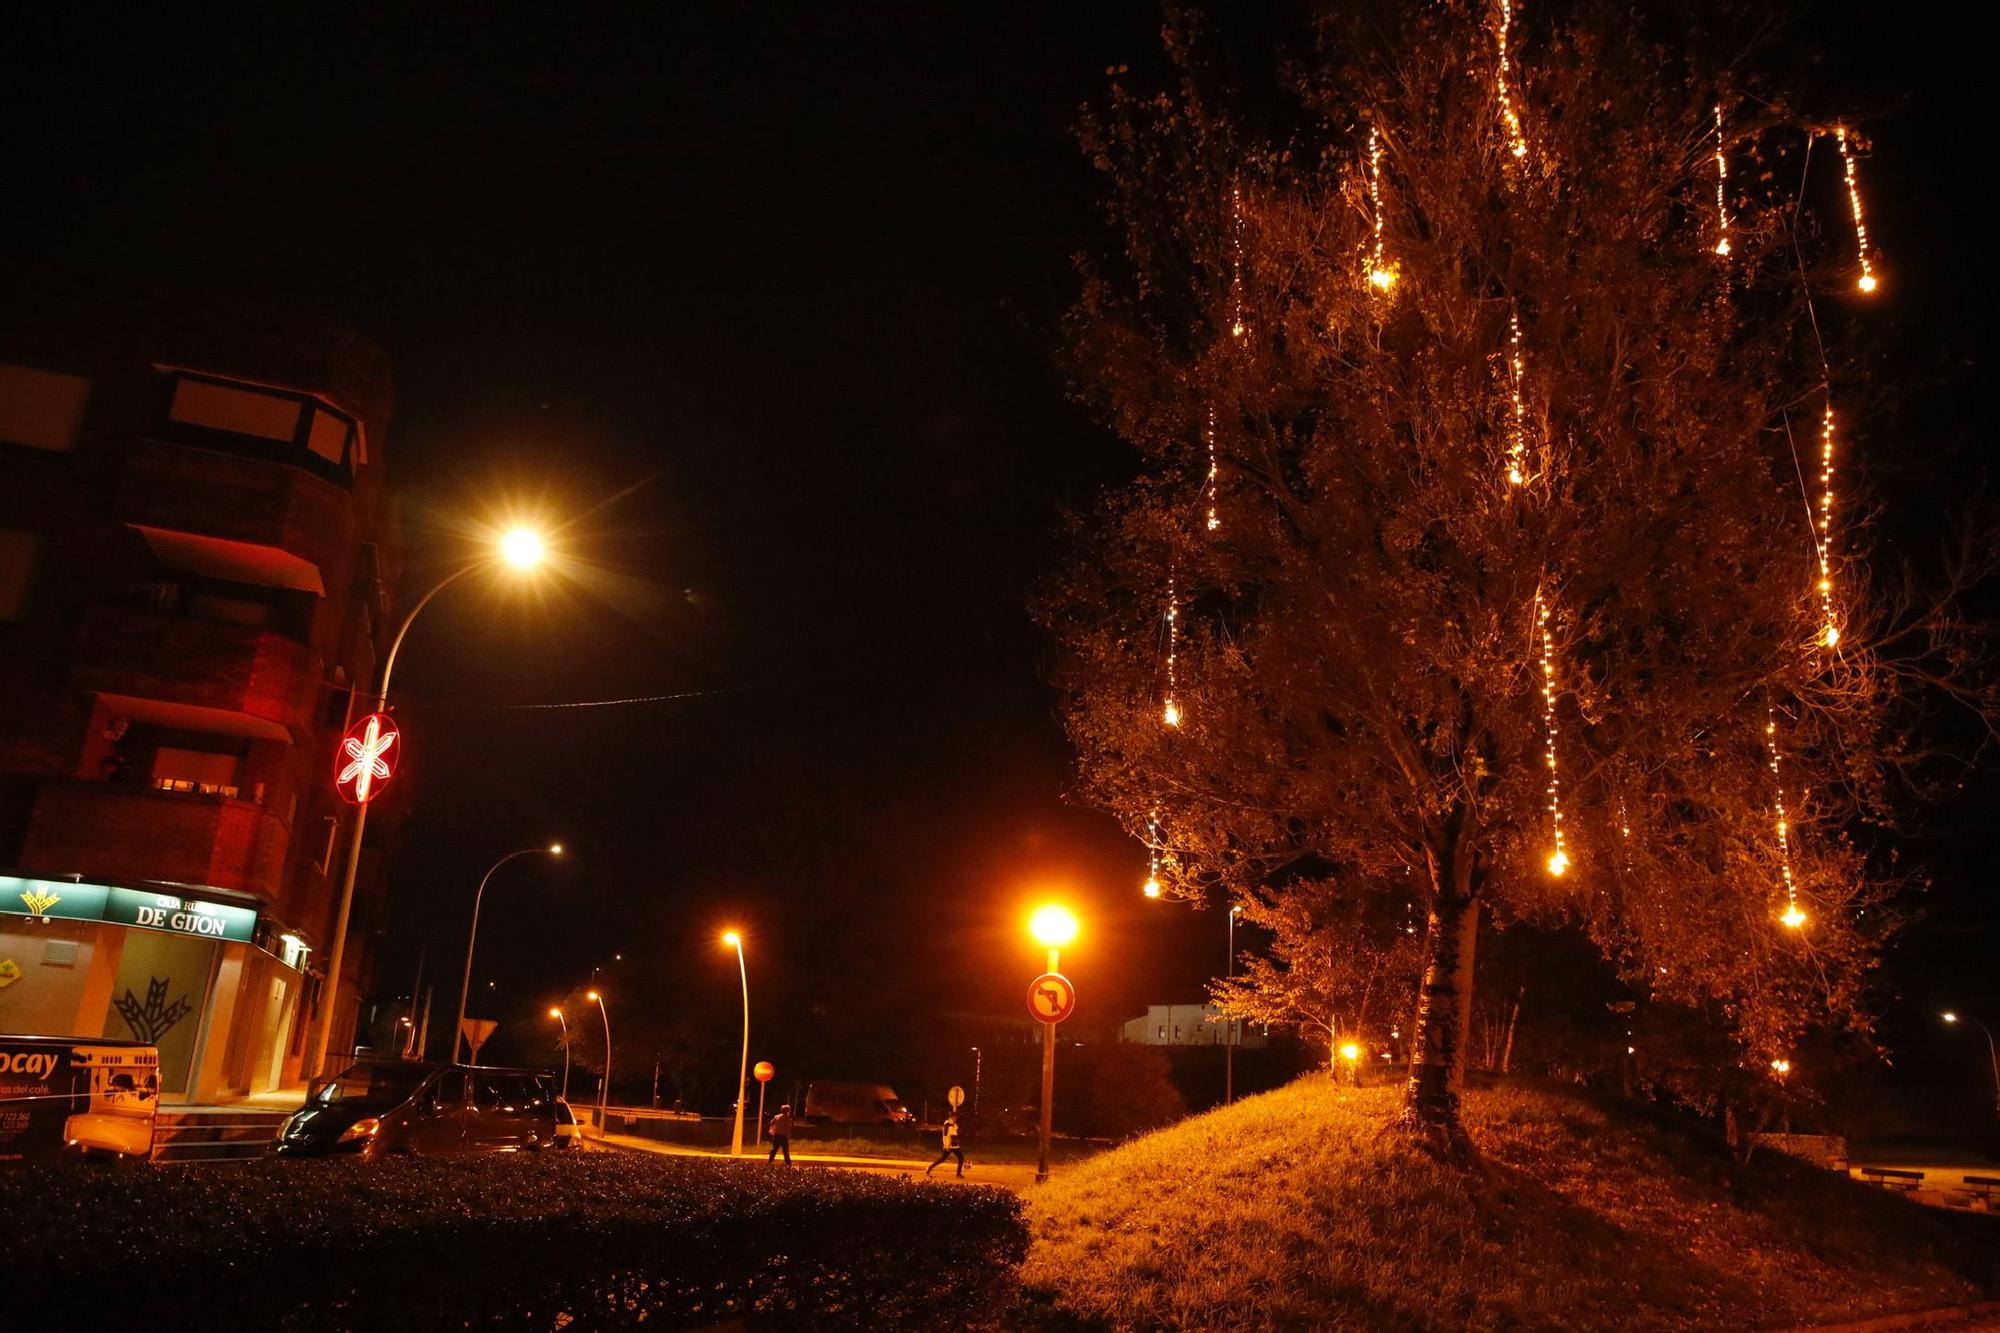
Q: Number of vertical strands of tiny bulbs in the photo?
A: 12